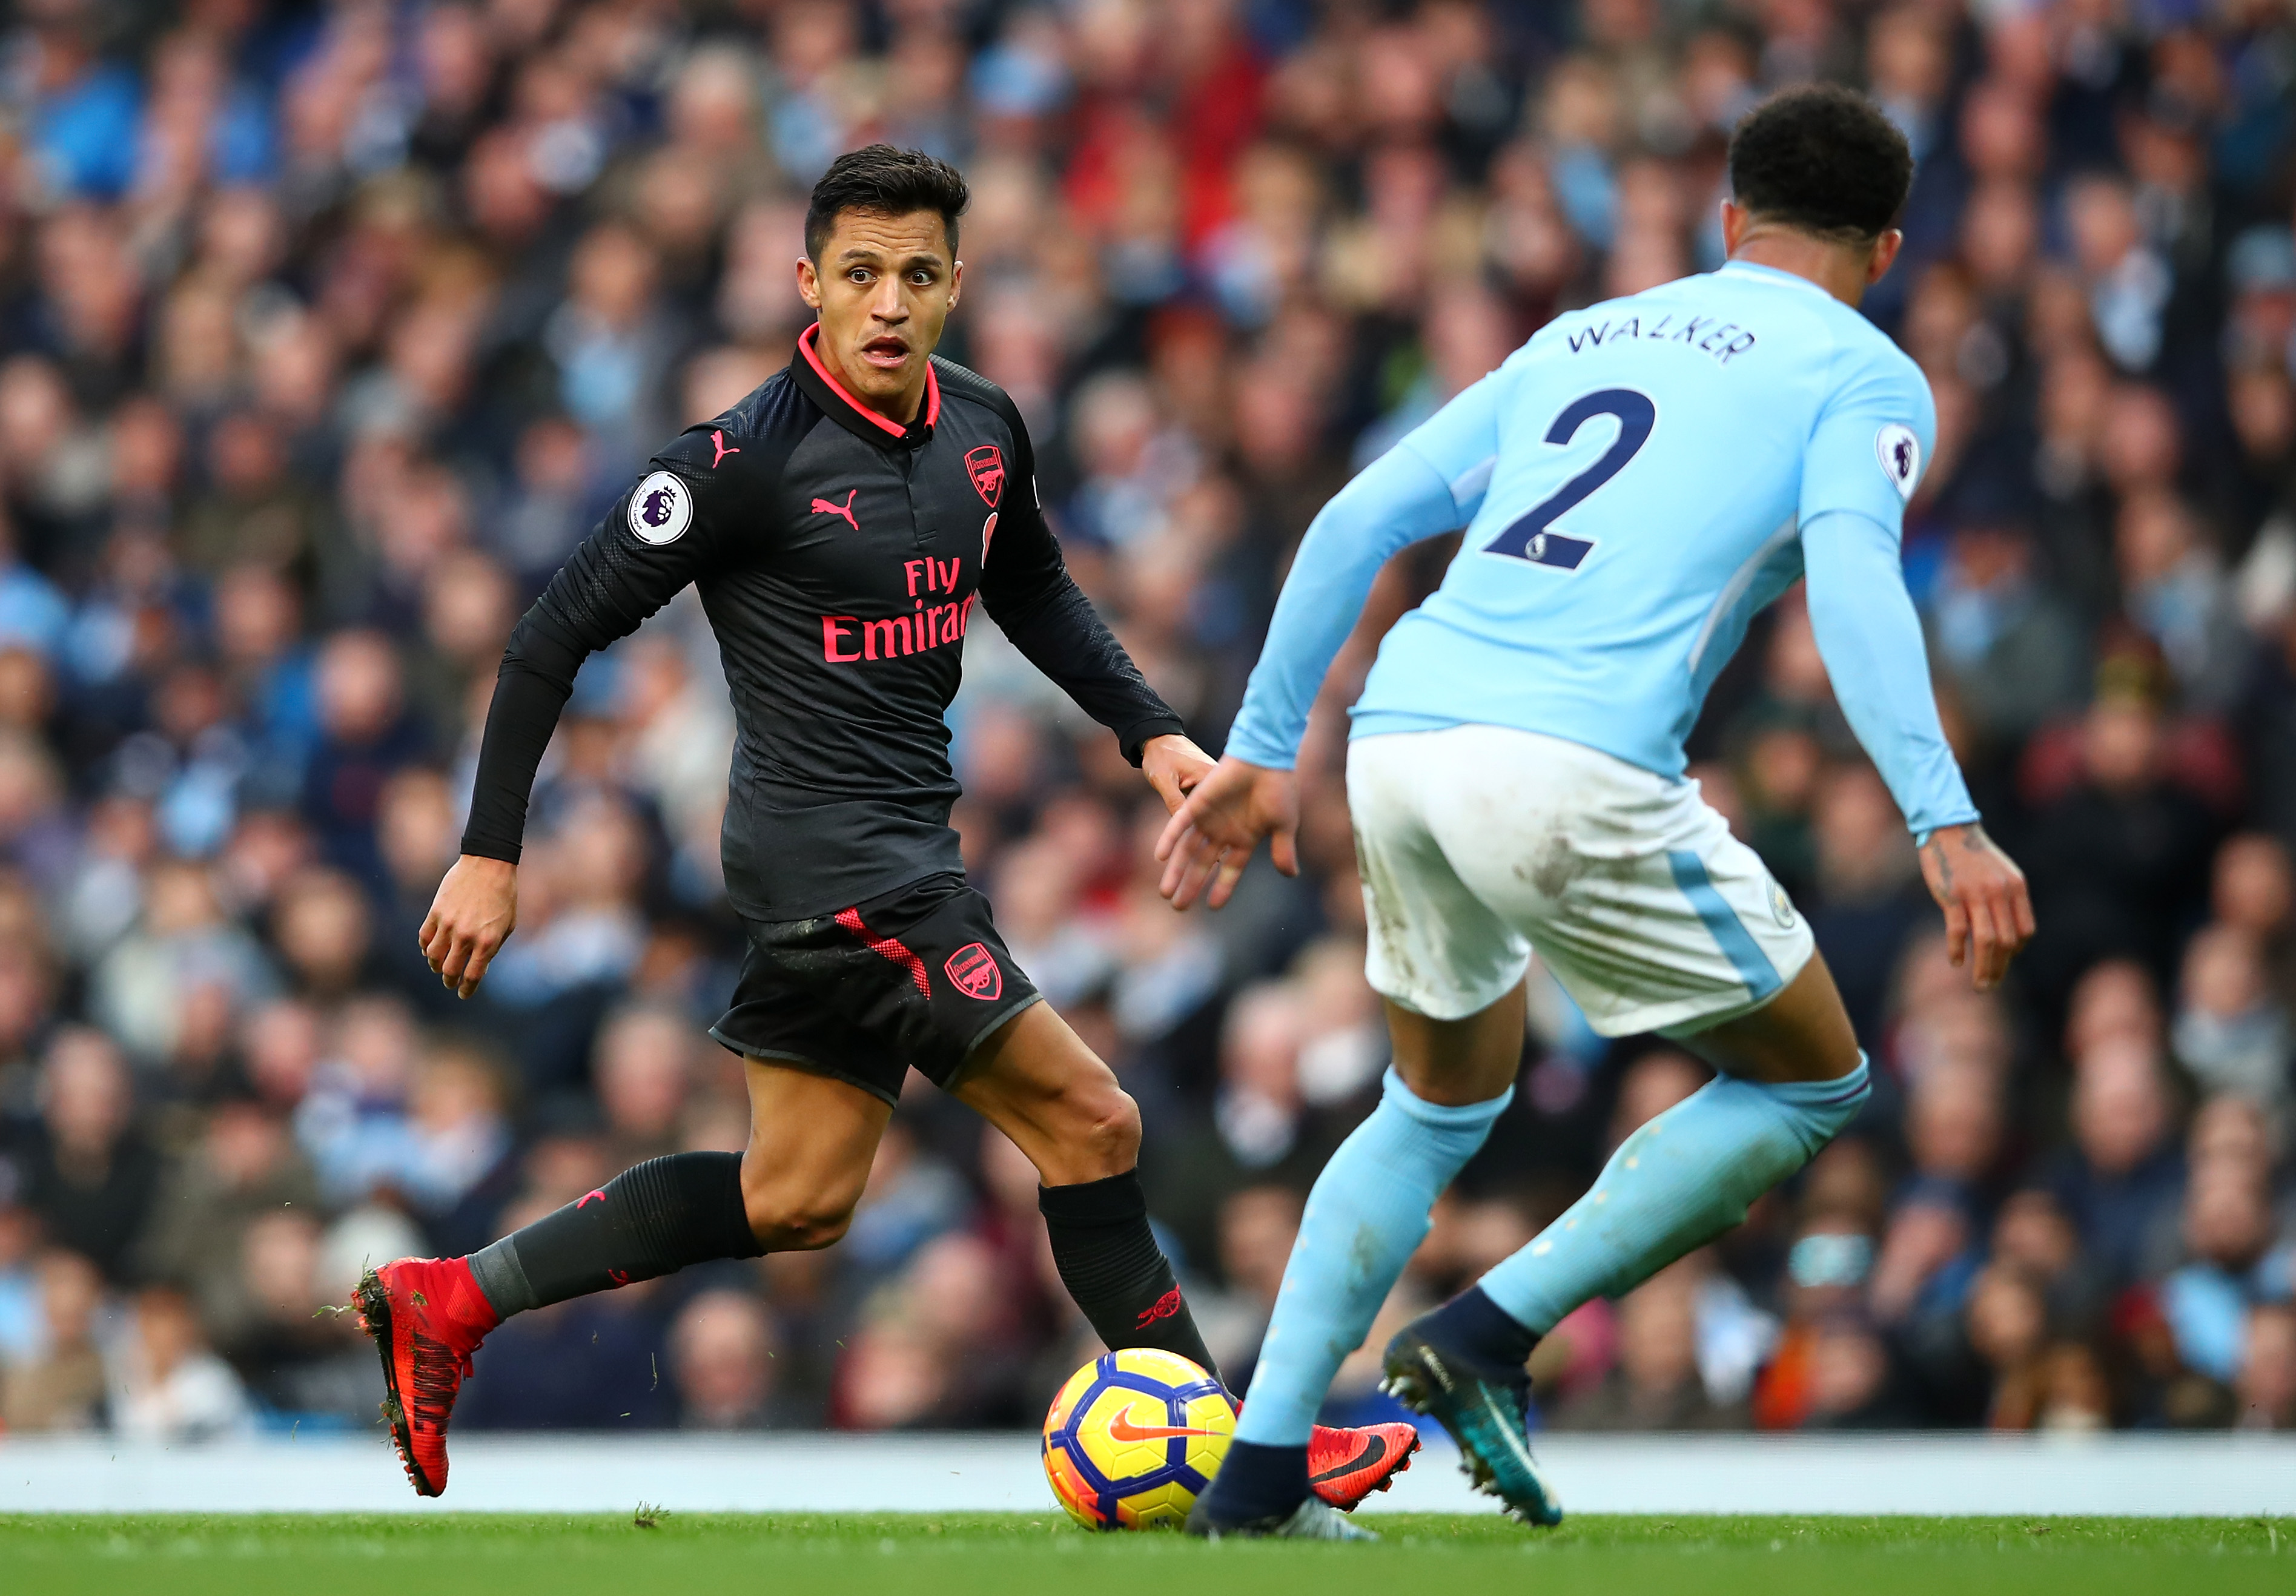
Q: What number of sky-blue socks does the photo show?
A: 2